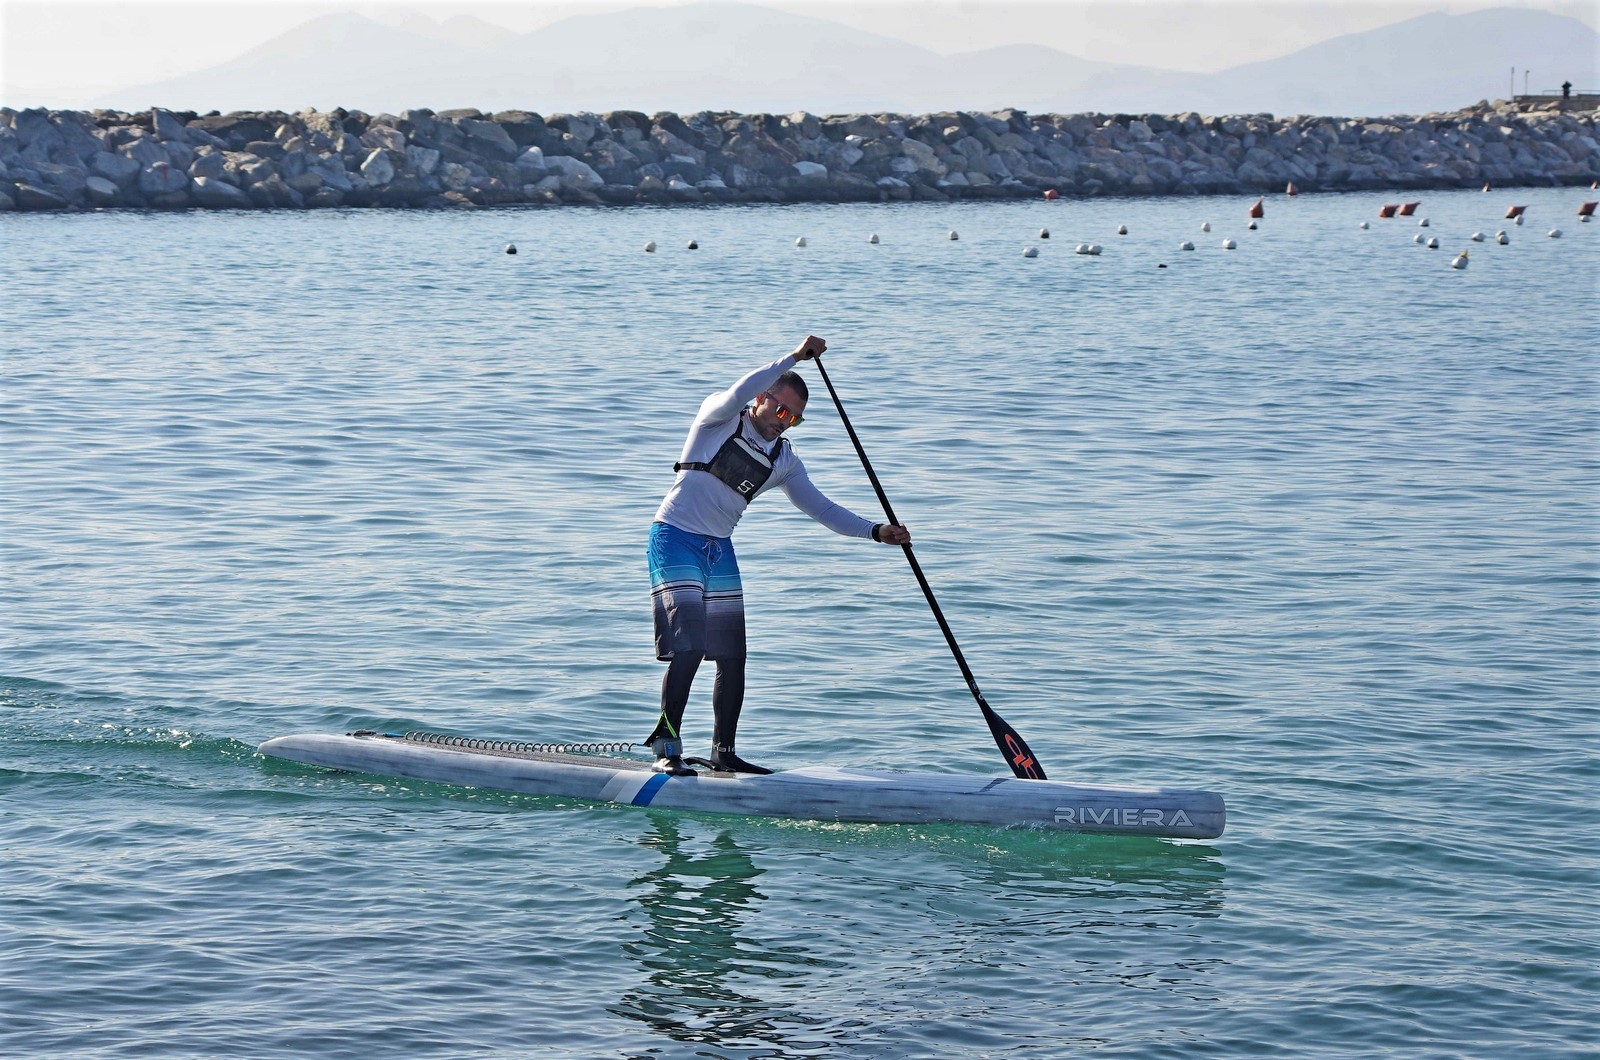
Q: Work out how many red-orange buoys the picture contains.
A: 9